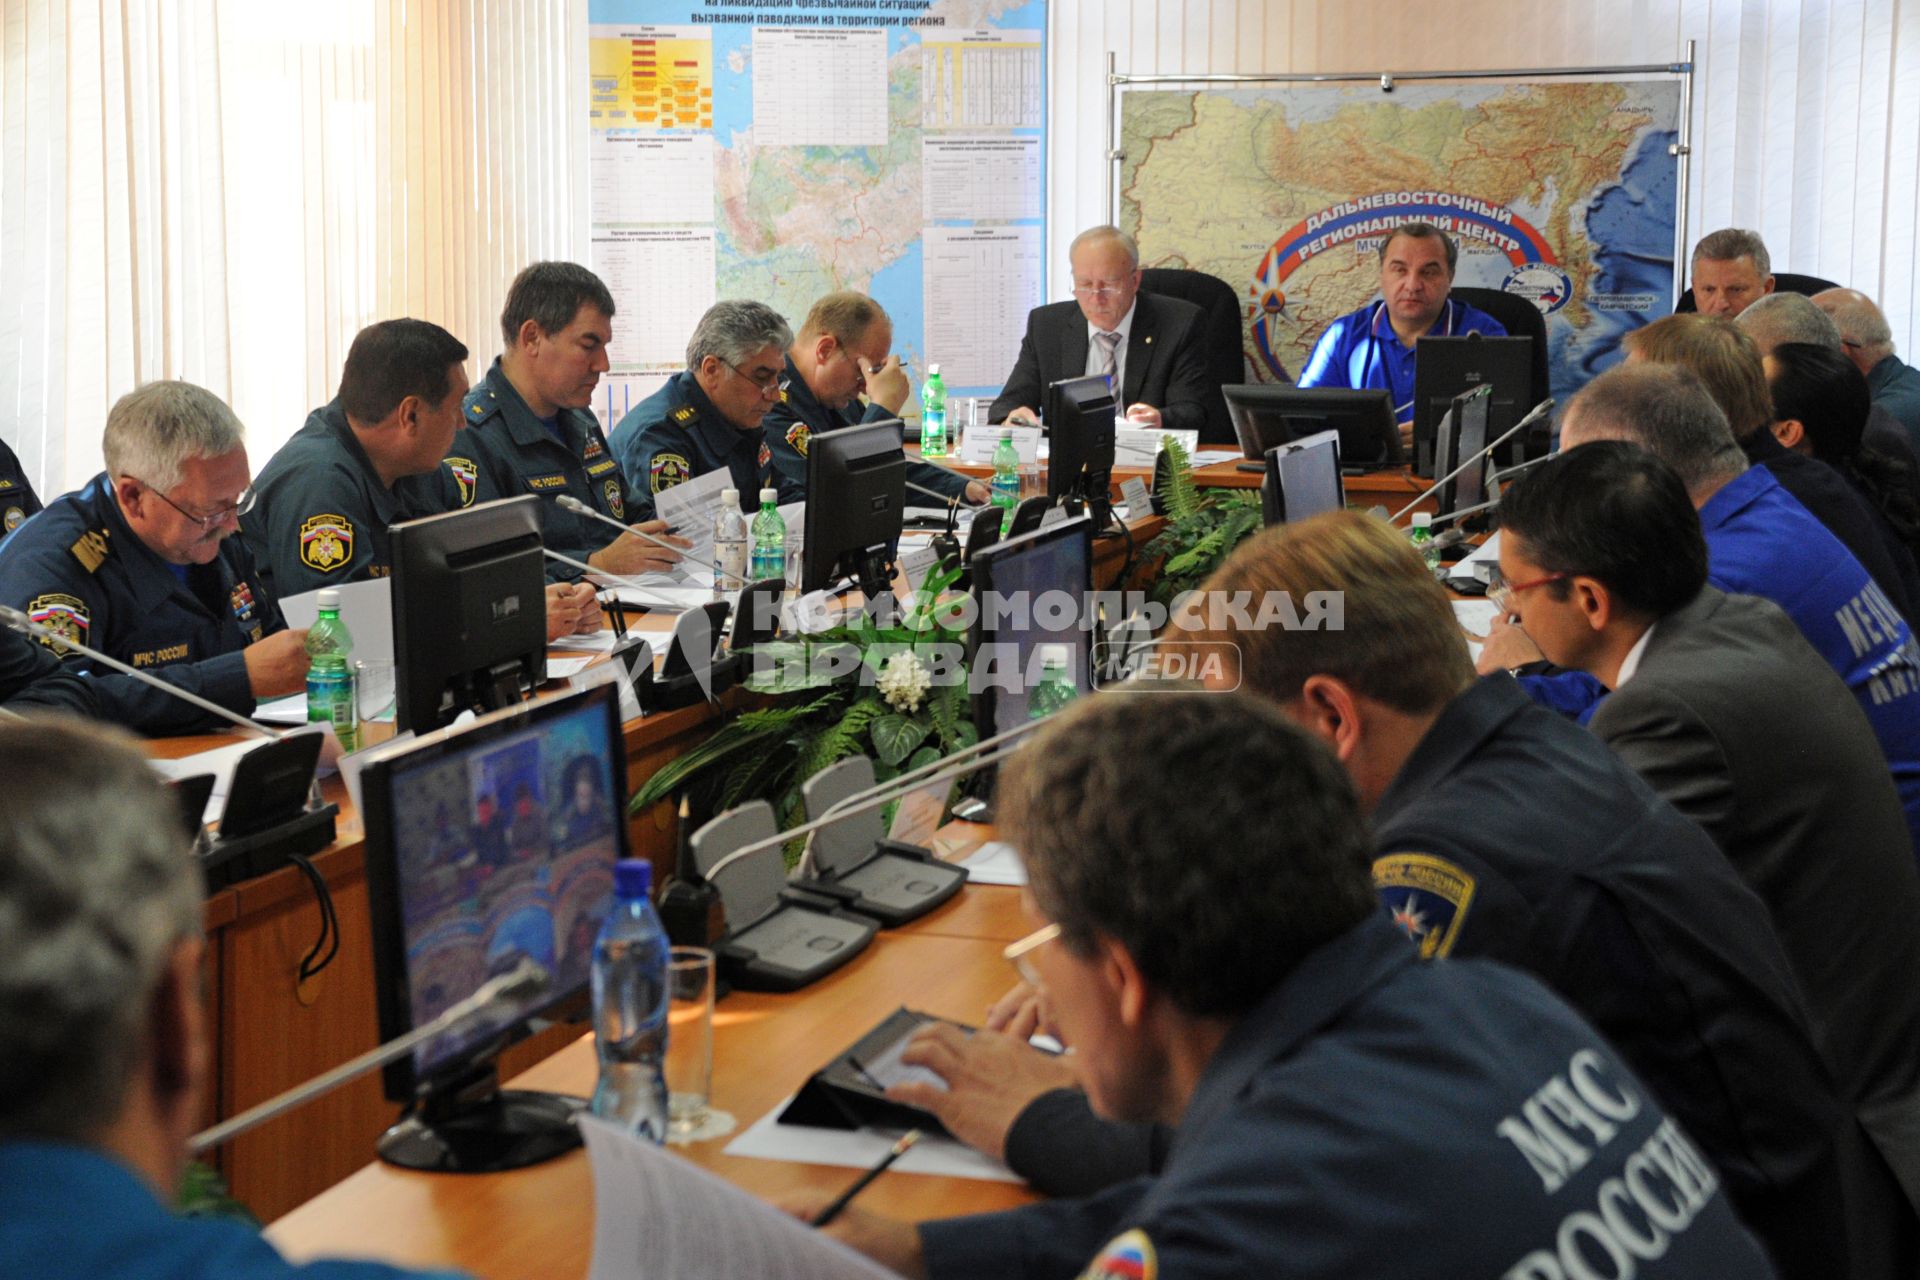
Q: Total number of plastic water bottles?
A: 8